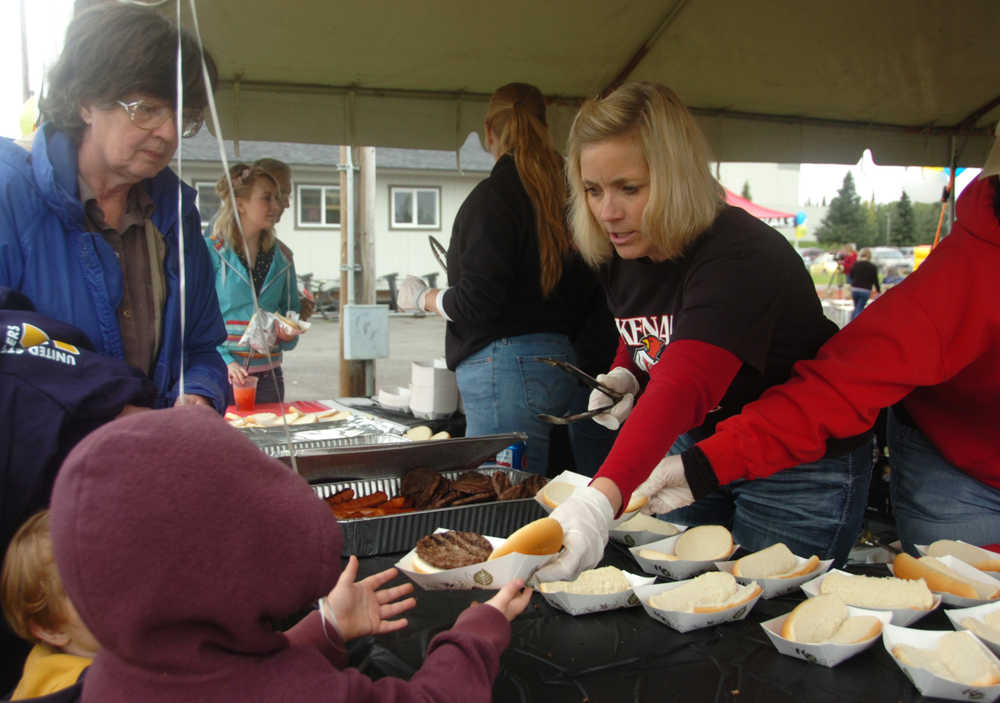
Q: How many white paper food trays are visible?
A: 13